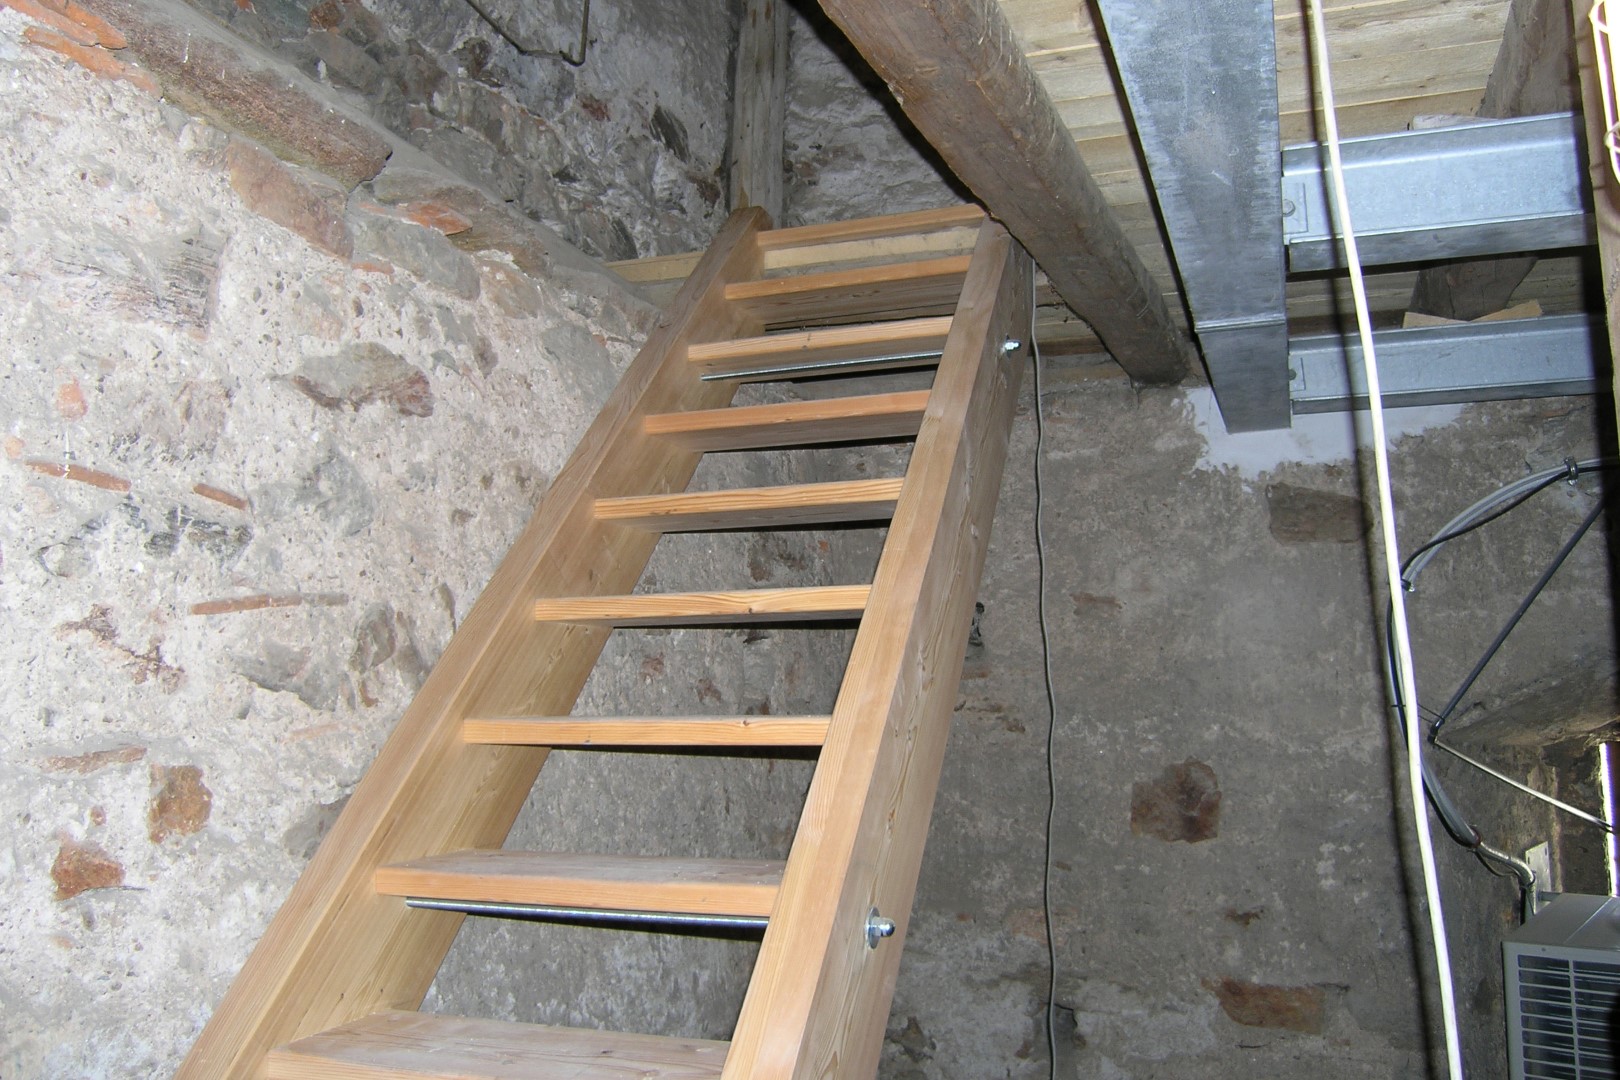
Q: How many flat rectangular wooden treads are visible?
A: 9